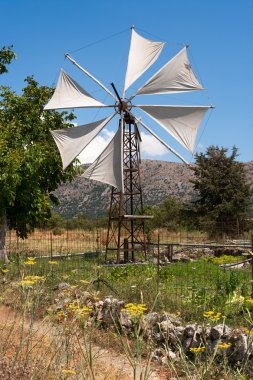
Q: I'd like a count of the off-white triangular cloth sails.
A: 6